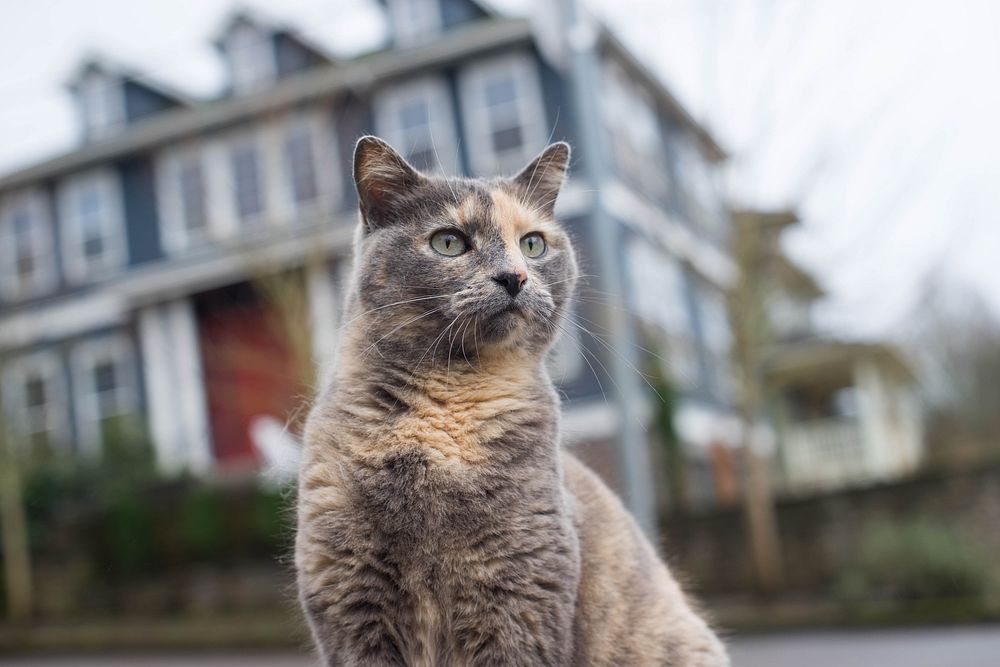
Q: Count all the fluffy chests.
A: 1